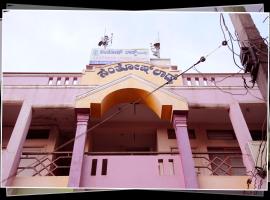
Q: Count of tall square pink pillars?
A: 4